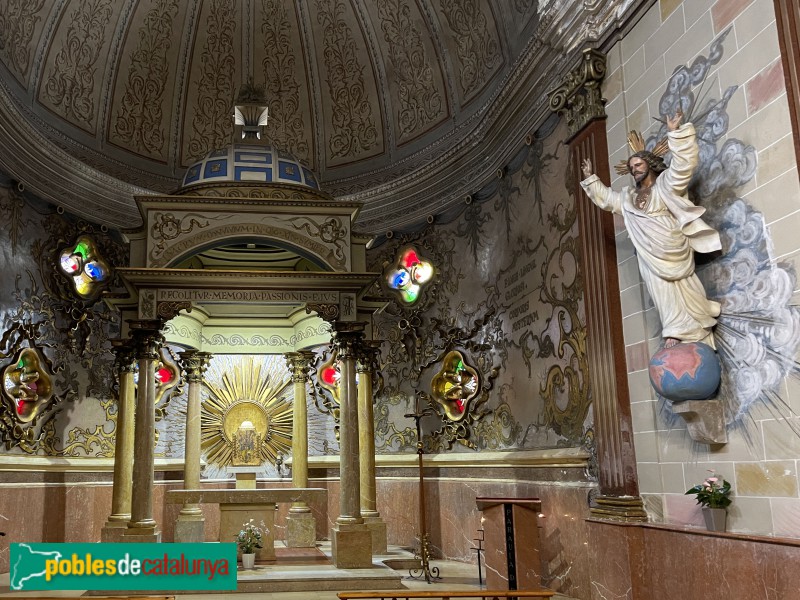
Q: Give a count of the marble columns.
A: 6